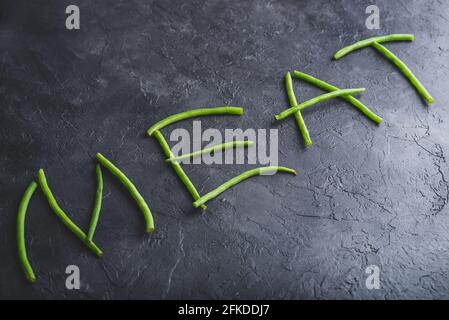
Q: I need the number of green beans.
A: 13